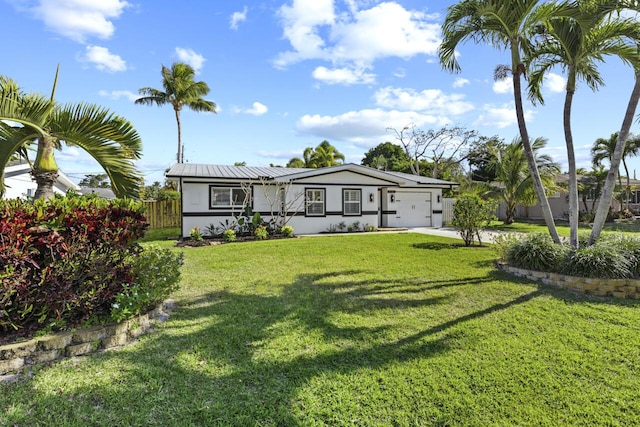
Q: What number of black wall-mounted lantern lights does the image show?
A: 3